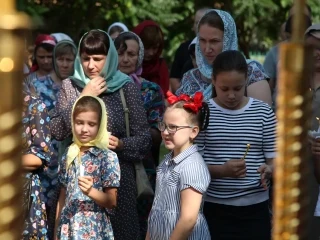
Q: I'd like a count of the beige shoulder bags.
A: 1